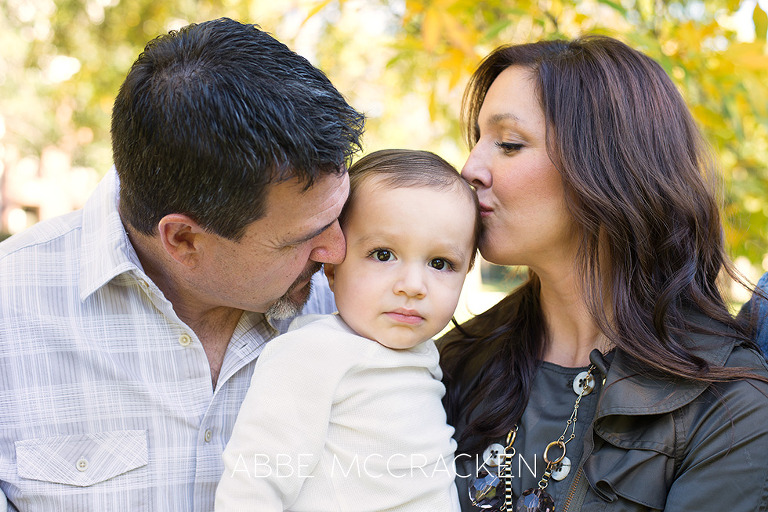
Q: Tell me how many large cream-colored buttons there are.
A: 3